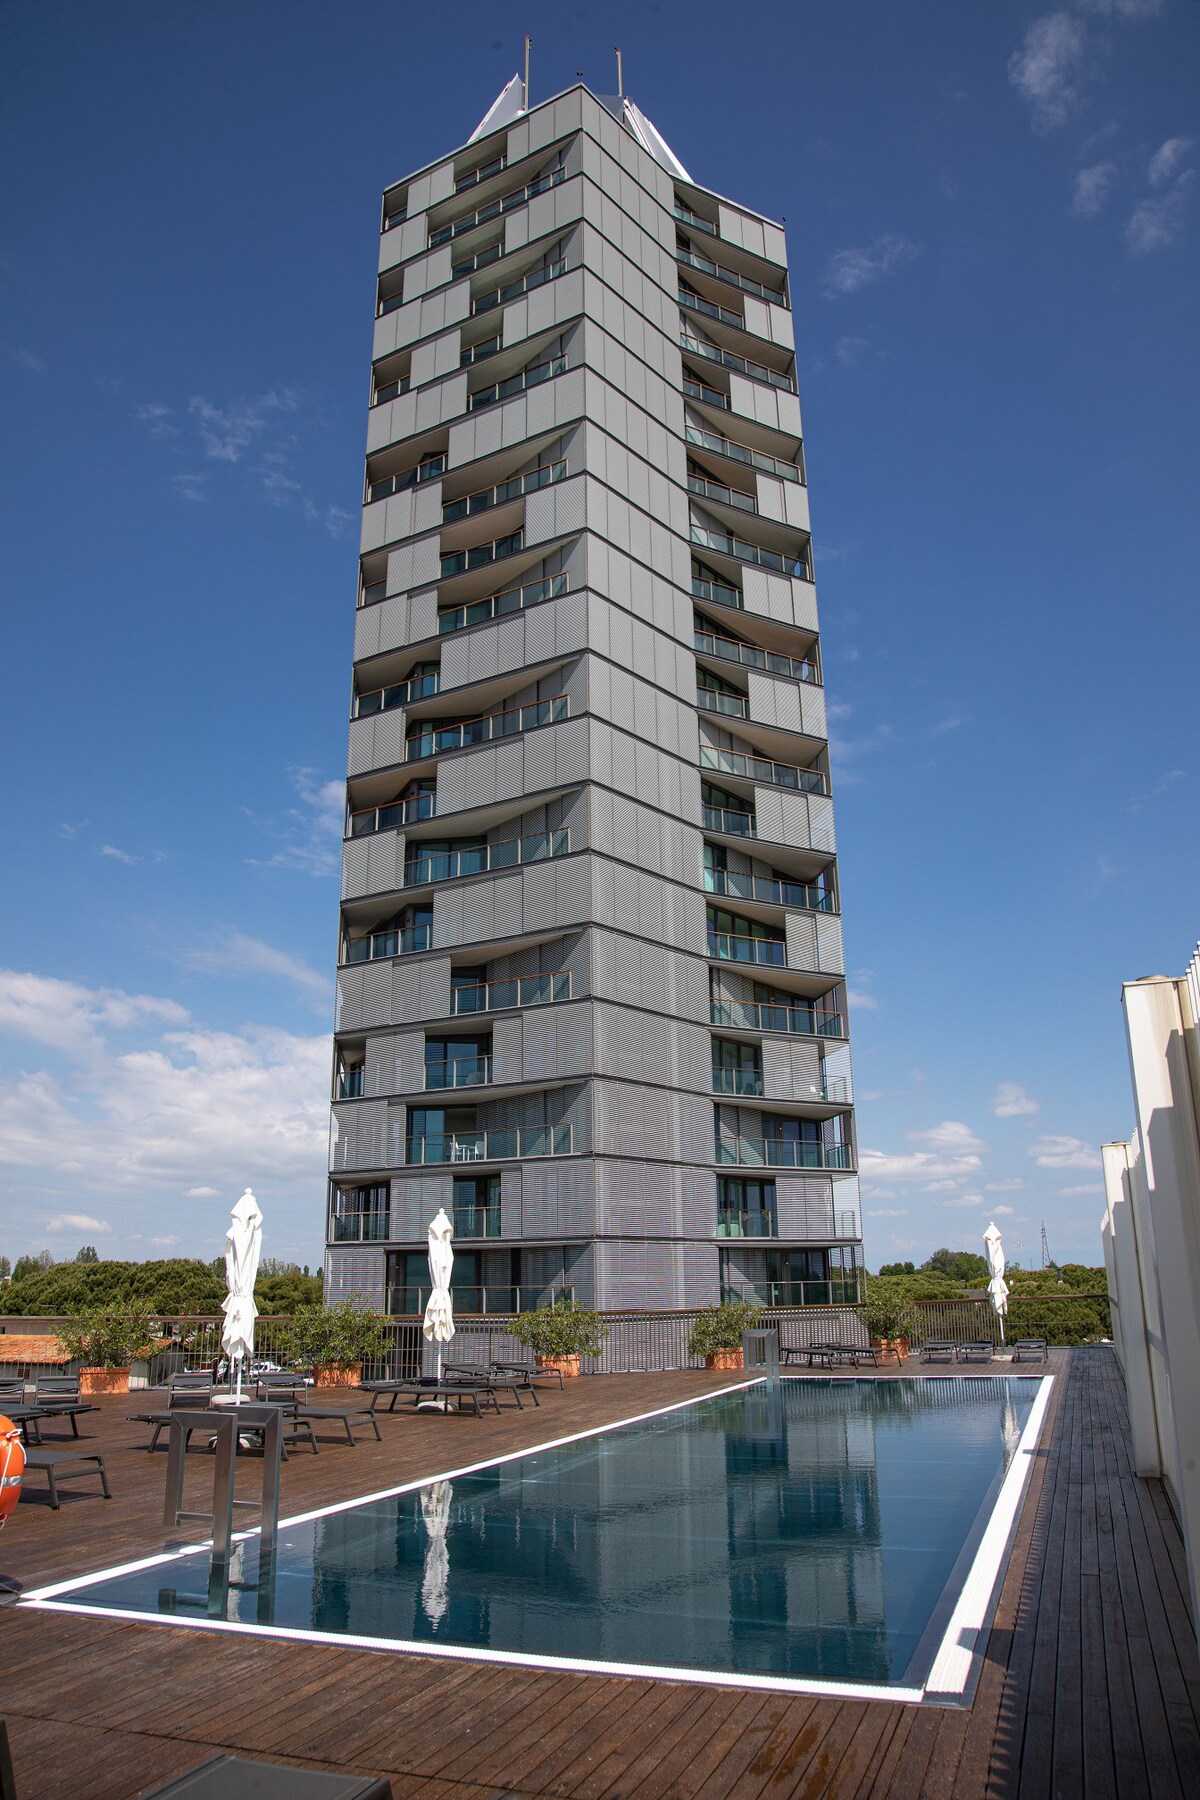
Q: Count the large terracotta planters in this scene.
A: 5